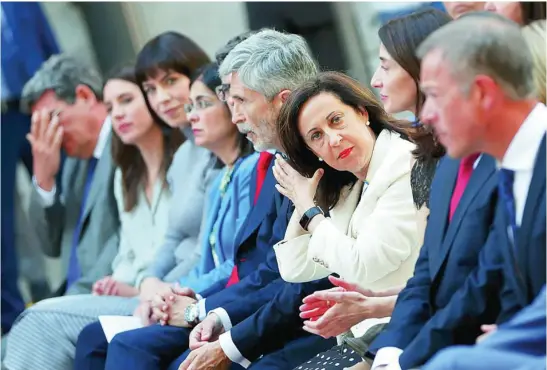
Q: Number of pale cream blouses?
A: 1